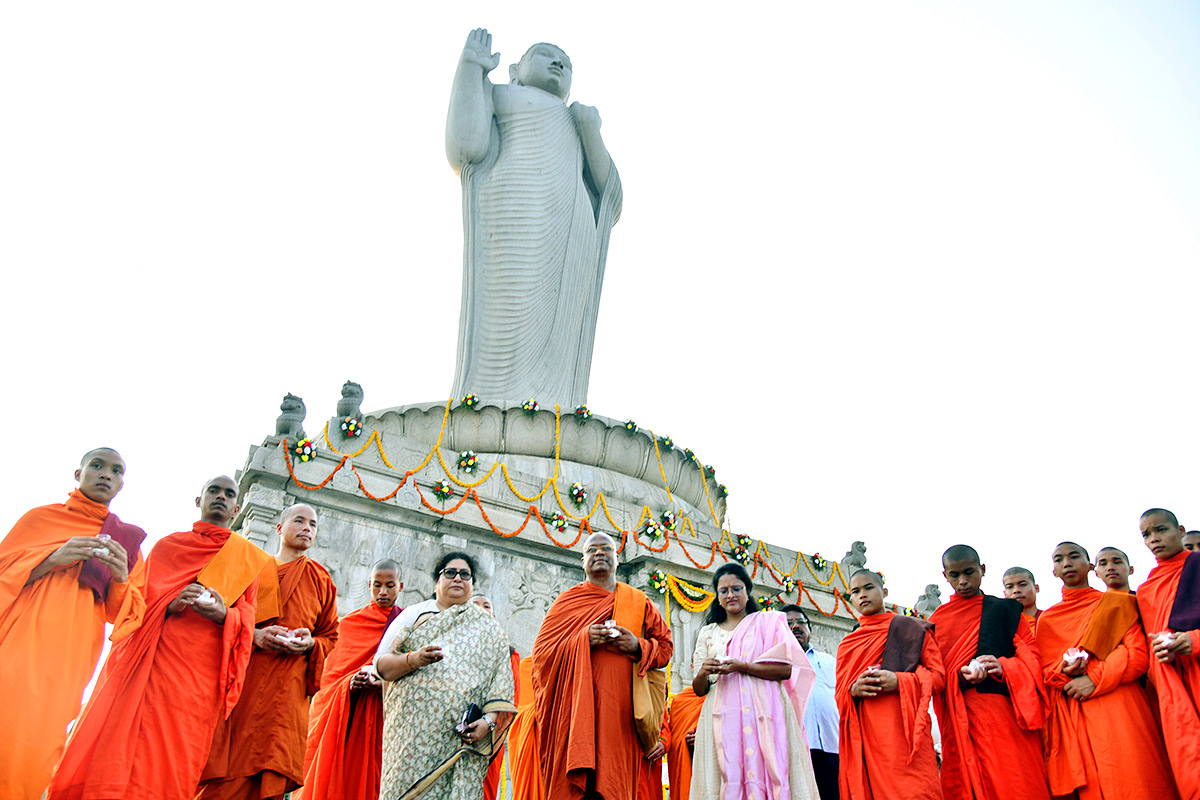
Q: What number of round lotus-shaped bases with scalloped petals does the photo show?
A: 1